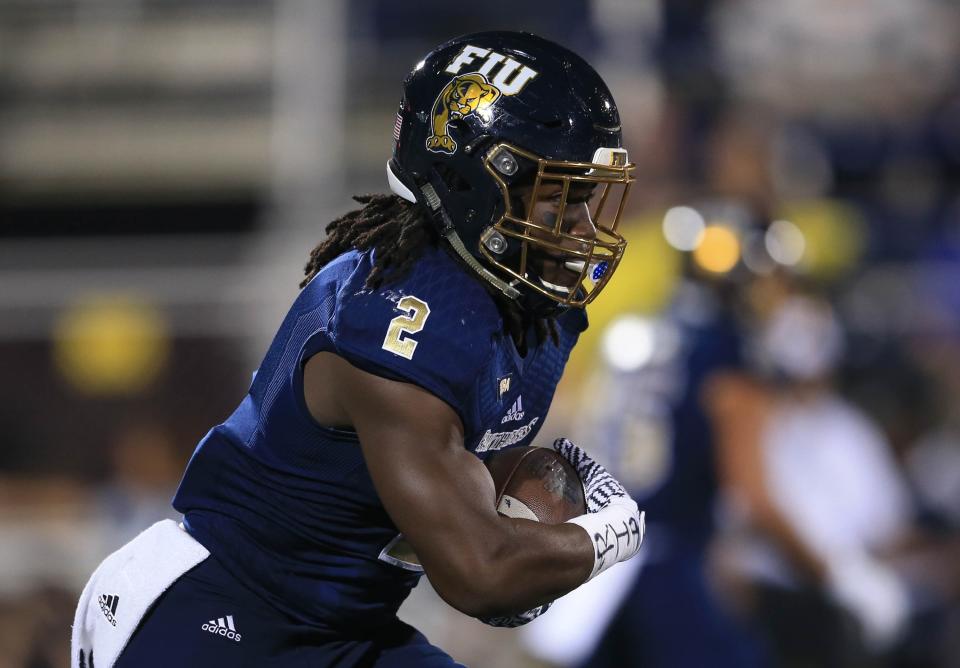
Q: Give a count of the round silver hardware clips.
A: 2